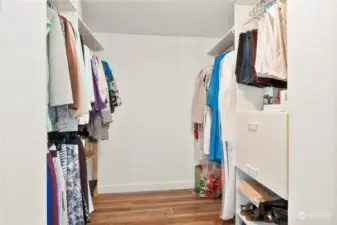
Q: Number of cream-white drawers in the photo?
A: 2